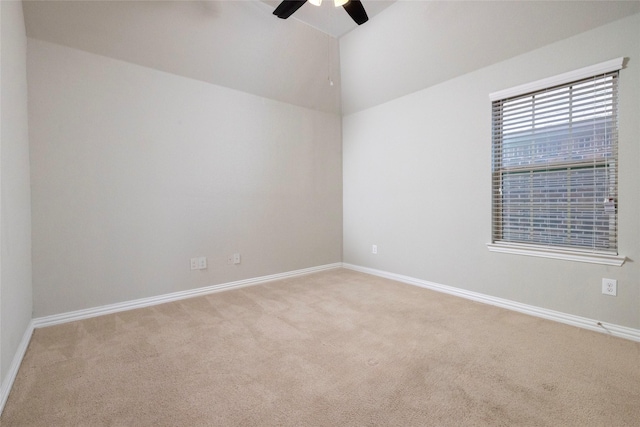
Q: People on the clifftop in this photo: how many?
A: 0